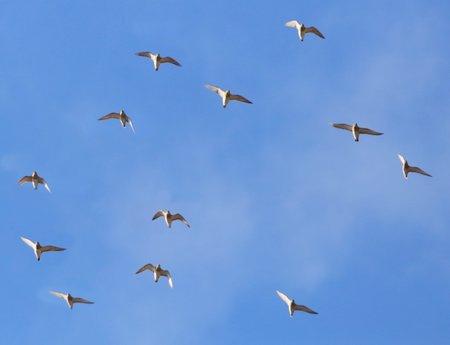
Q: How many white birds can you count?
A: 12